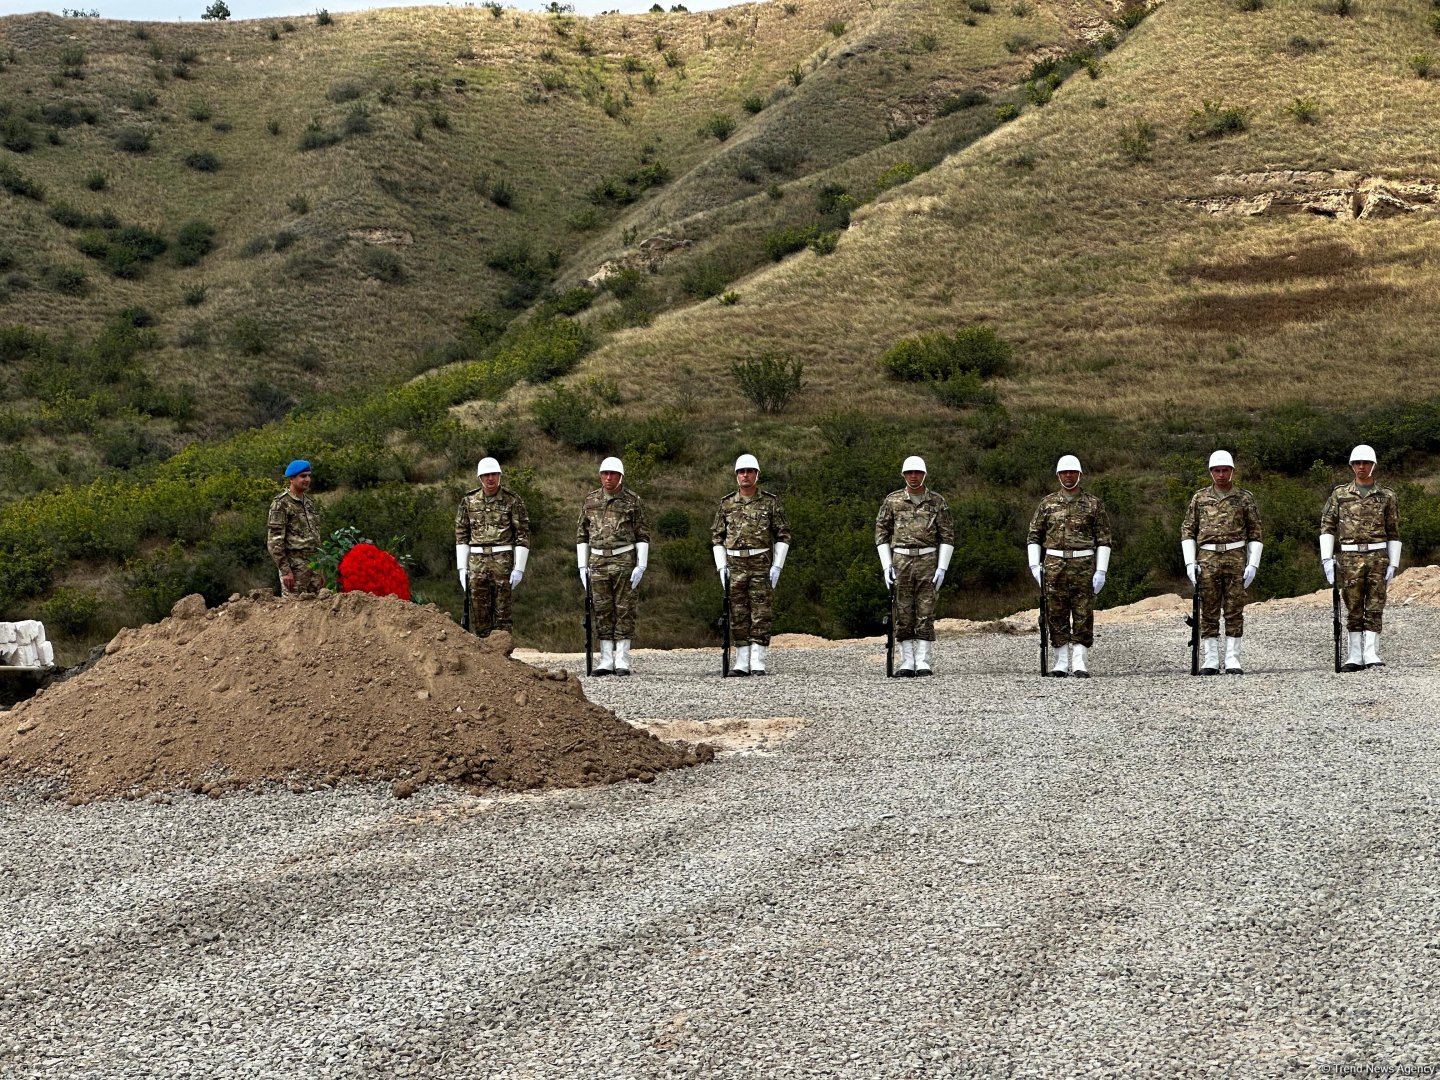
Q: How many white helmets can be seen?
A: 7